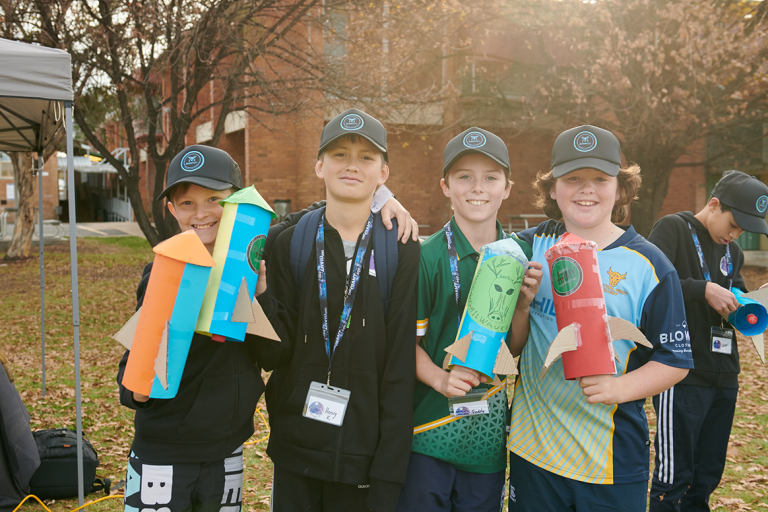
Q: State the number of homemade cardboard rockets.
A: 5